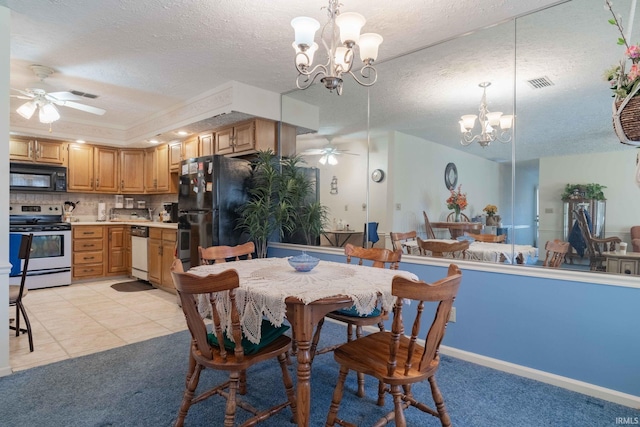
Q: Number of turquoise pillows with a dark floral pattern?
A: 0